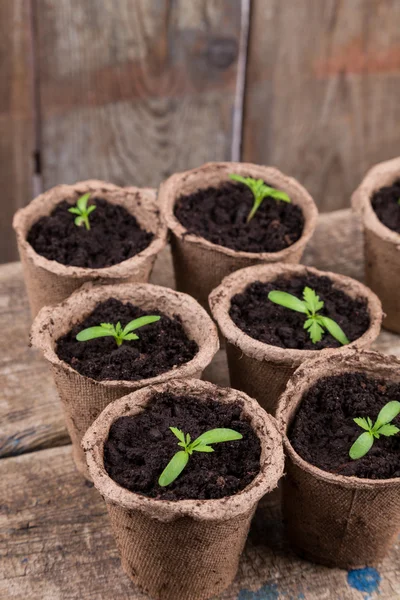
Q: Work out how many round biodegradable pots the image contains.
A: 7